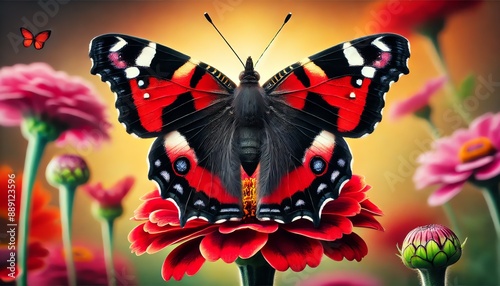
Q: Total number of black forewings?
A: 2